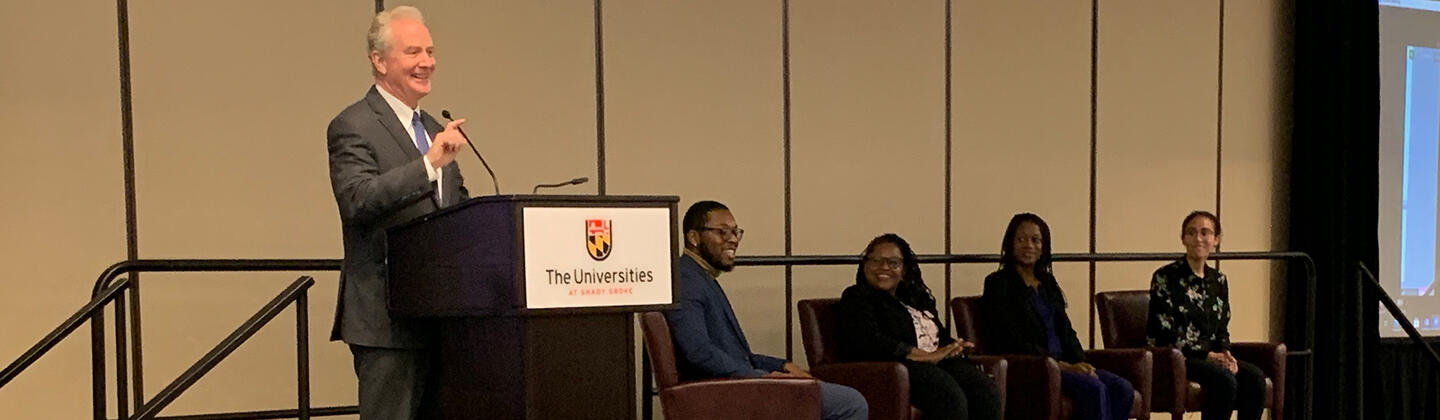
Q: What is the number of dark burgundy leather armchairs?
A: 4